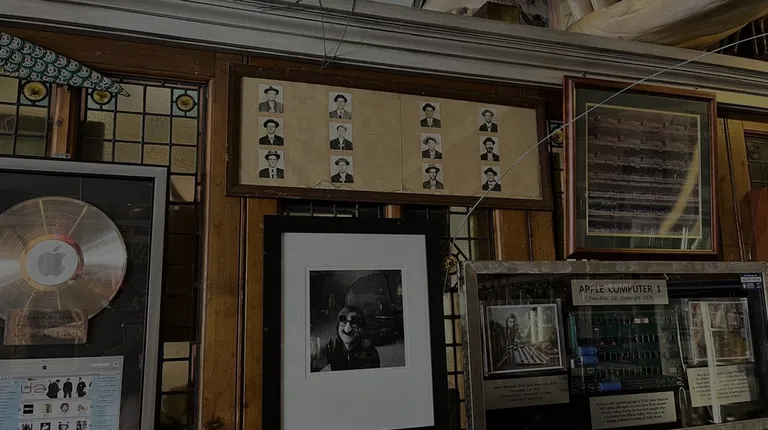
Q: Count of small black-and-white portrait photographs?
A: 12